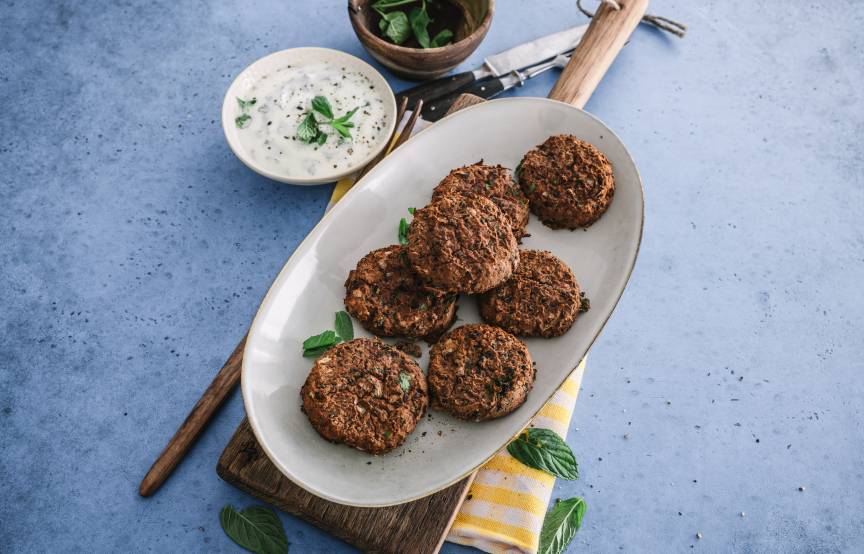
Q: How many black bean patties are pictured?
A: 7